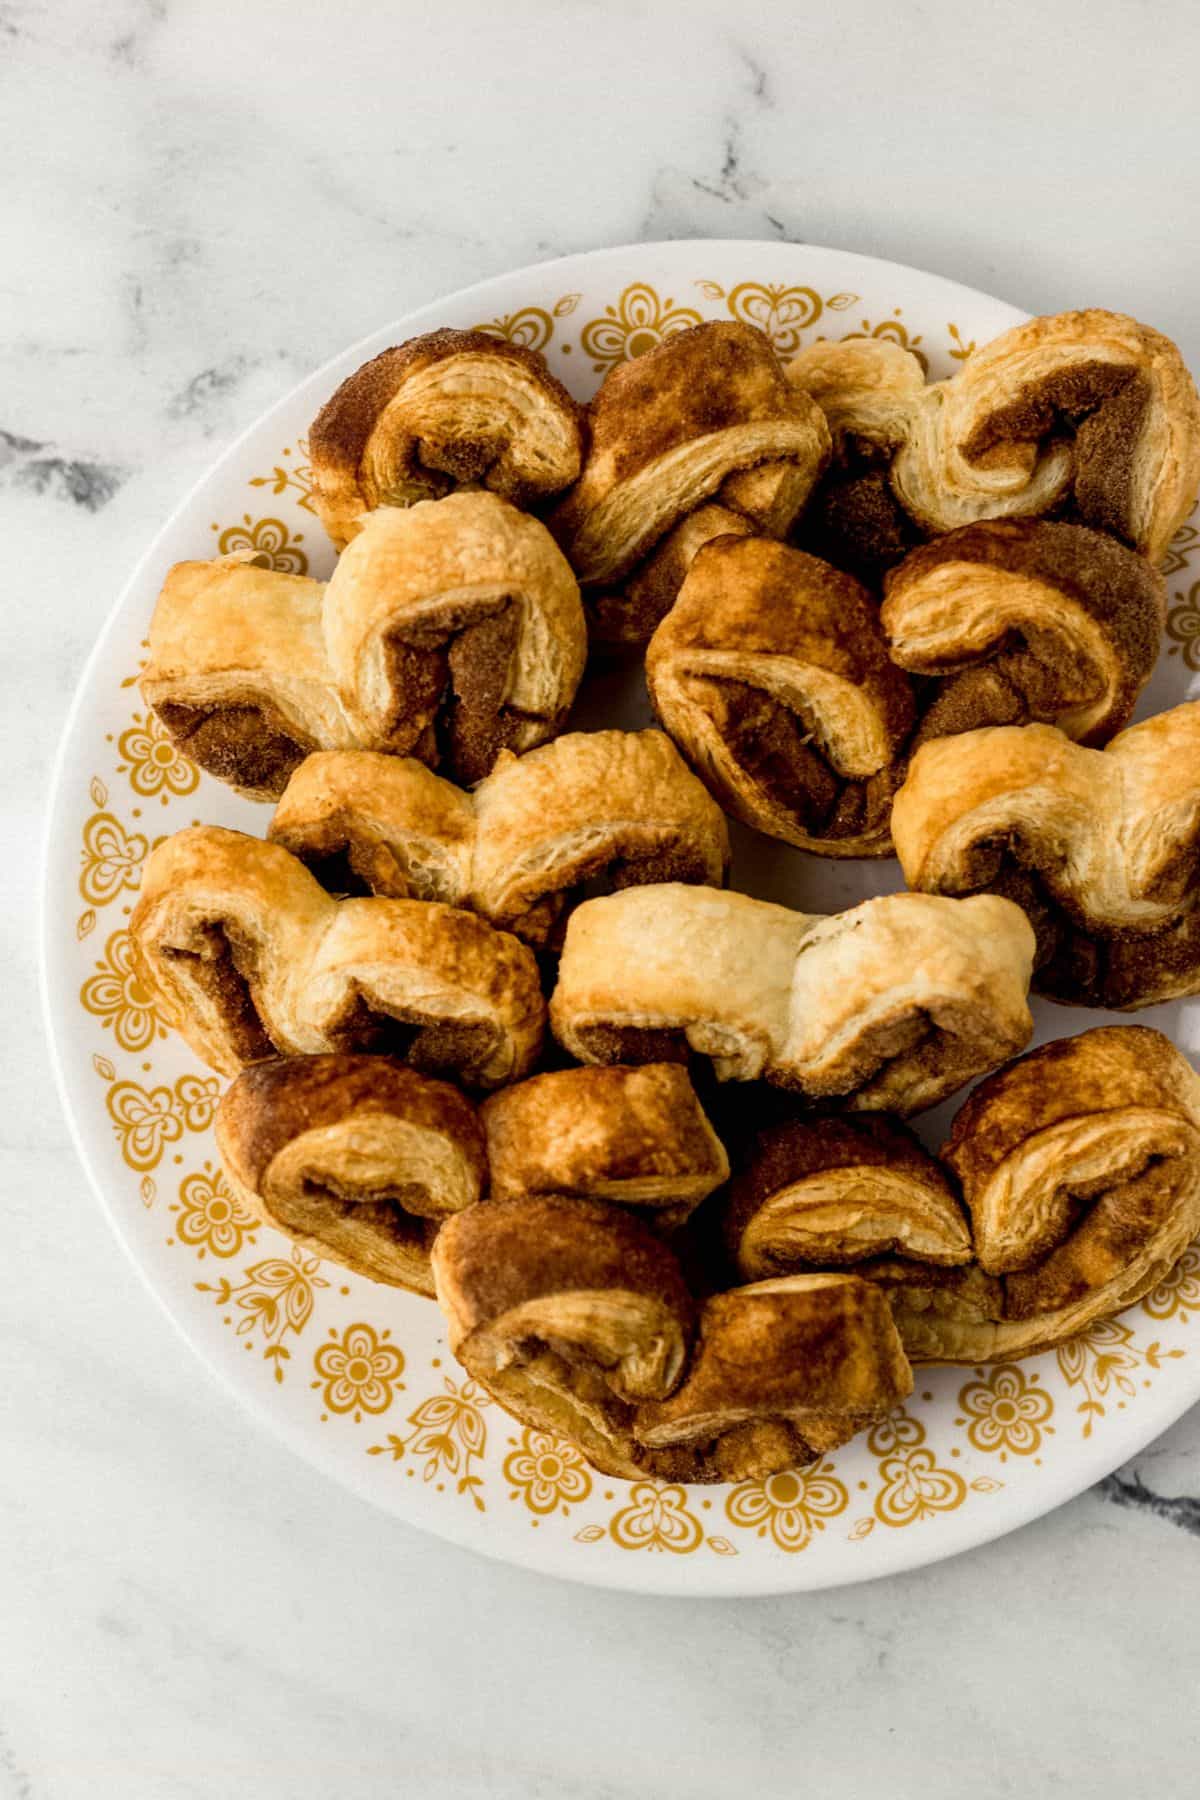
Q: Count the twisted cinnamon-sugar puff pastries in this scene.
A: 11